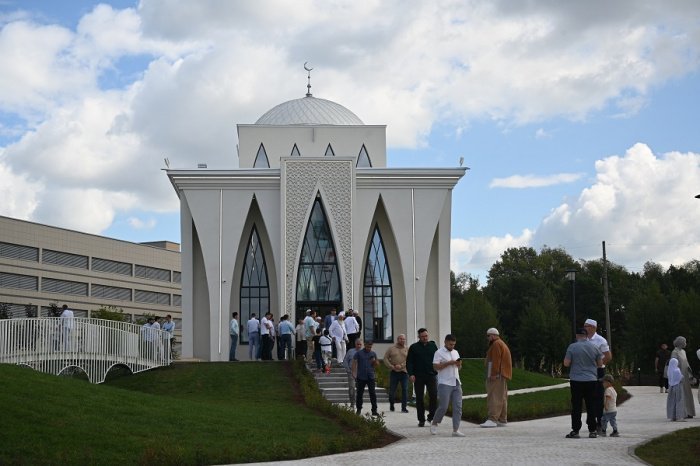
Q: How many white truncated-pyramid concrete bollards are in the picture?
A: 0